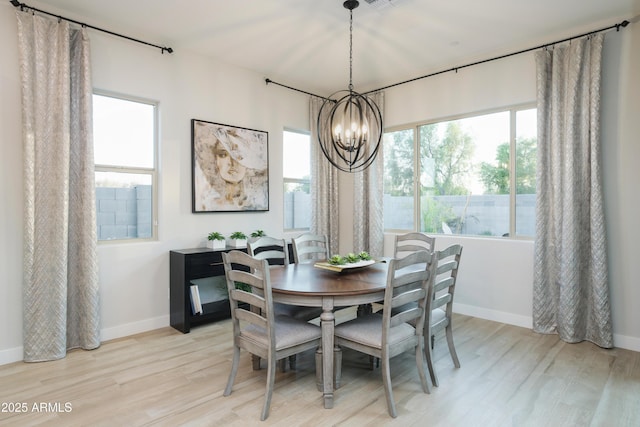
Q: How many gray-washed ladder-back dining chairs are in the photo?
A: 6